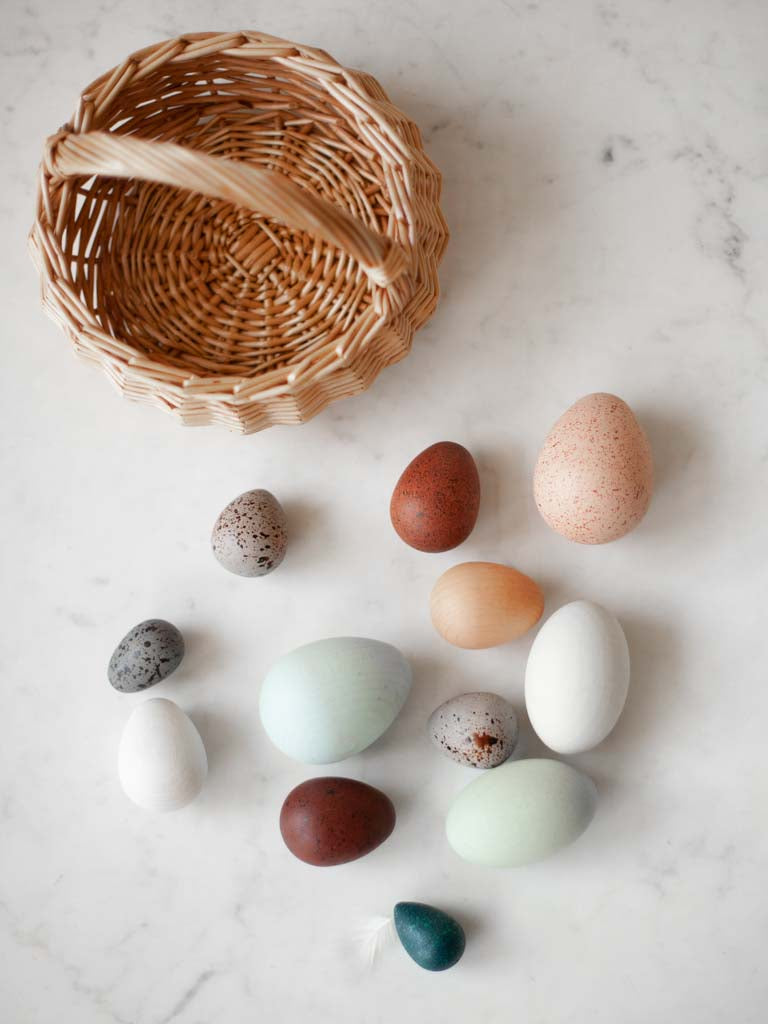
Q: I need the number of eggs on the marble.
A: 12